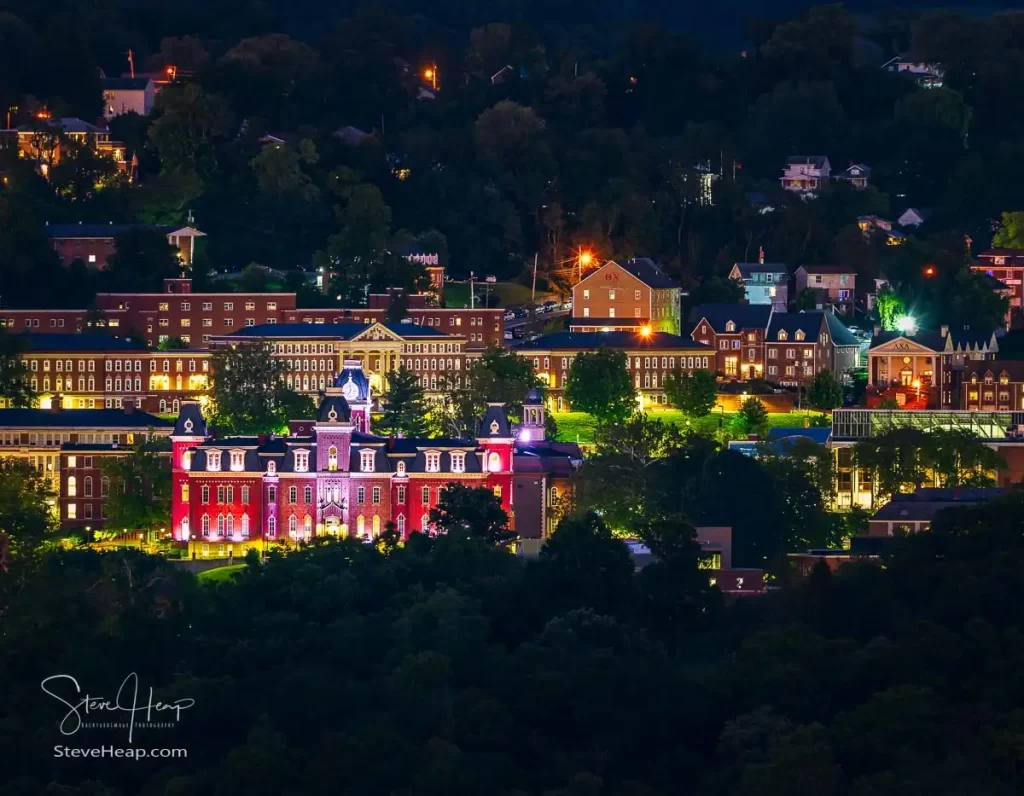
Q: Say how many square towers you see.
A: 4